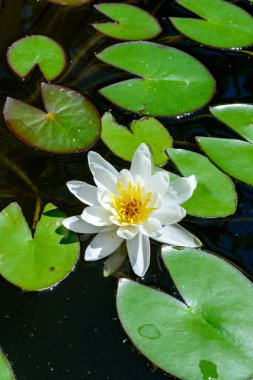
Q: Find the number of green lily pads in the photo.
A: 11